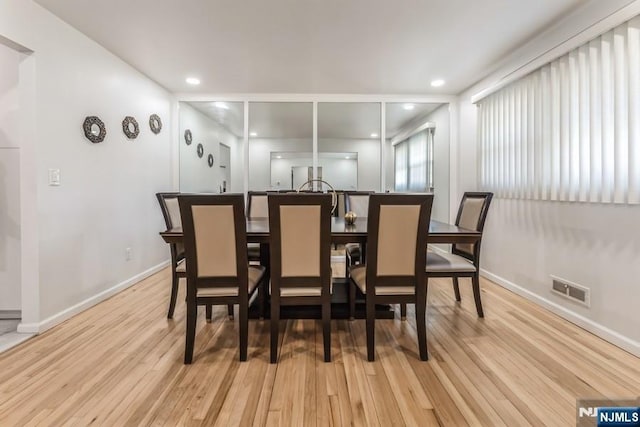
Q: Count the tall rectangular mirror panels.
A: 4